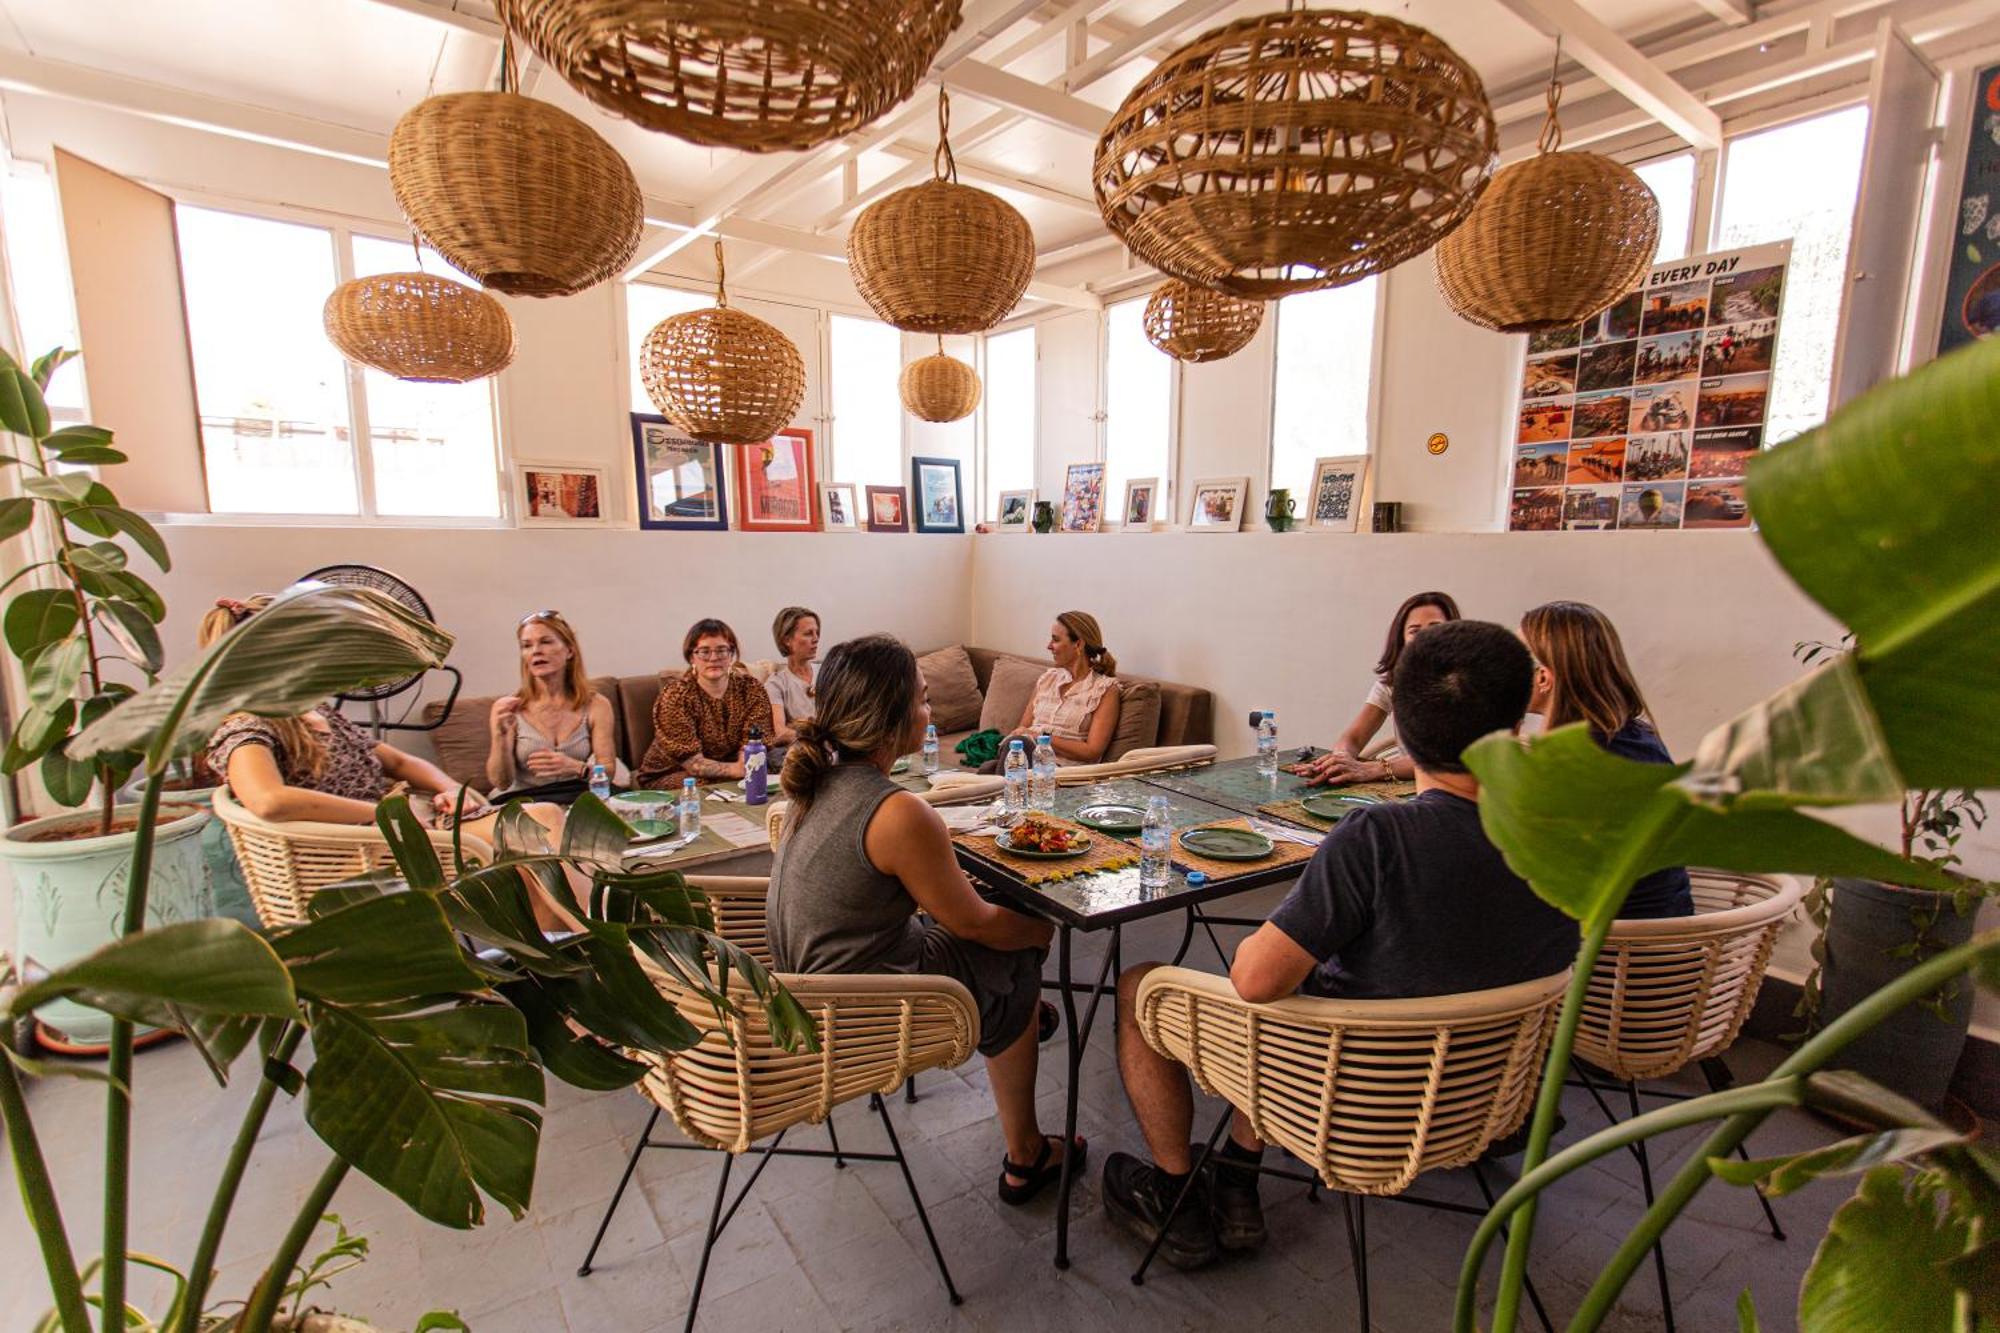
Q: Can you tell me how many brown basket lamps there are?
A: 9